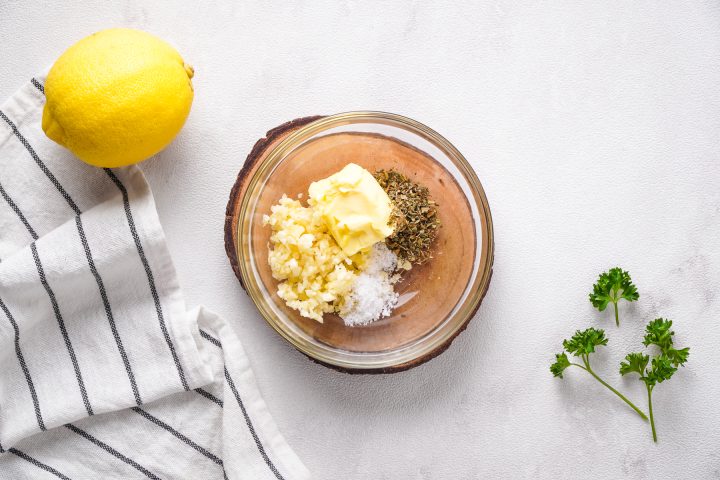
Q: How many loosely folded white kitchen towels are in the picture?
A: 1